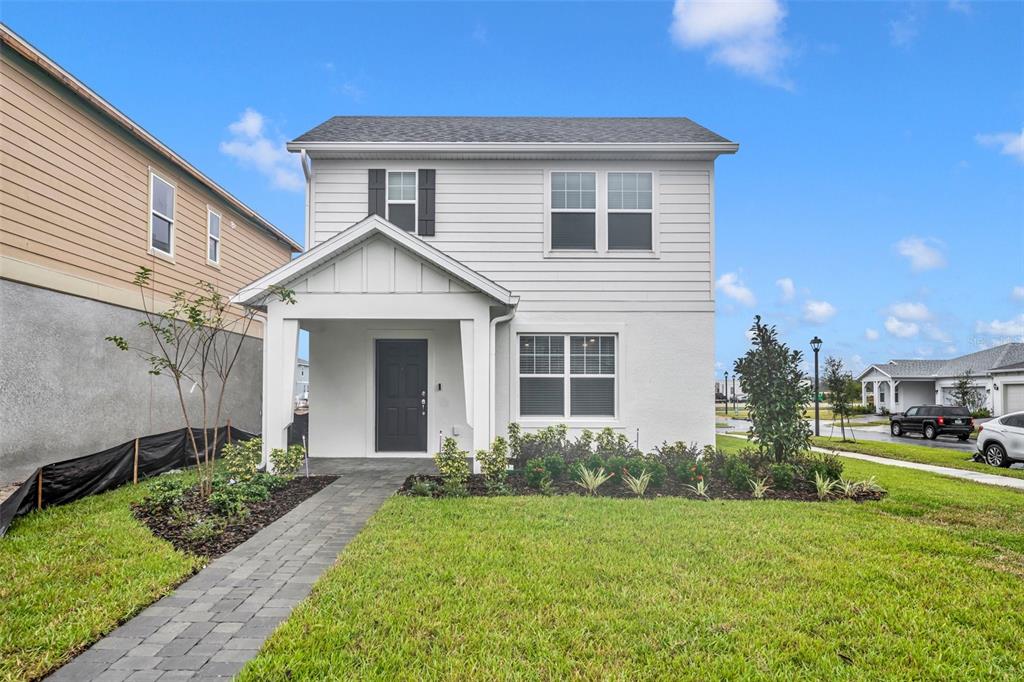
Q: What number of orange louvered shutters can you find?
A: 0